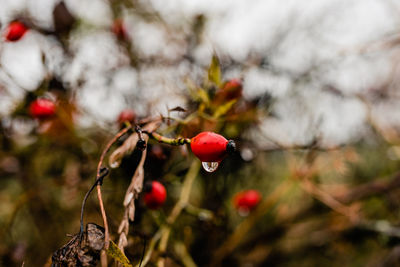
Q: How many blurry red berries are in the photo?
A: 7